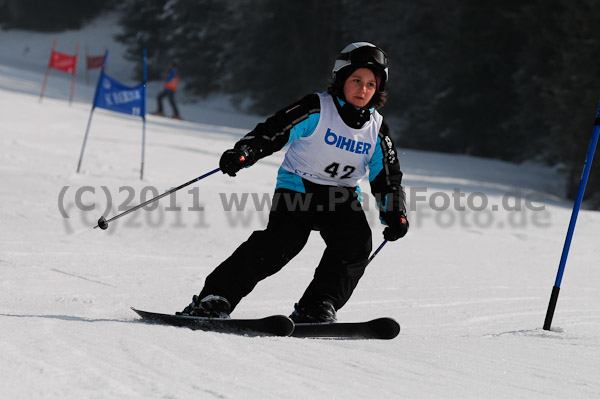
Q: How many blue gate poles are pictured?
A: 3